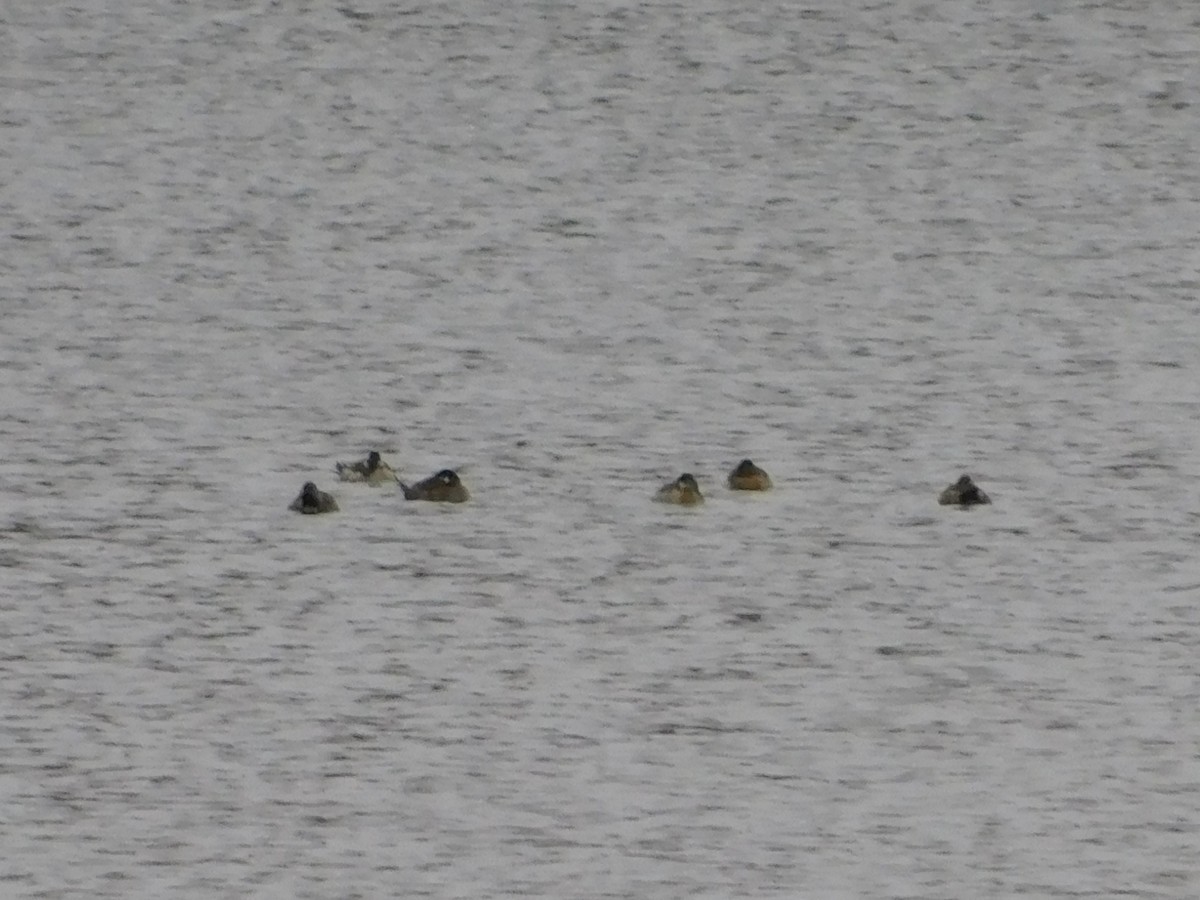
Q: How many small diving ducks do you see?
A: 6